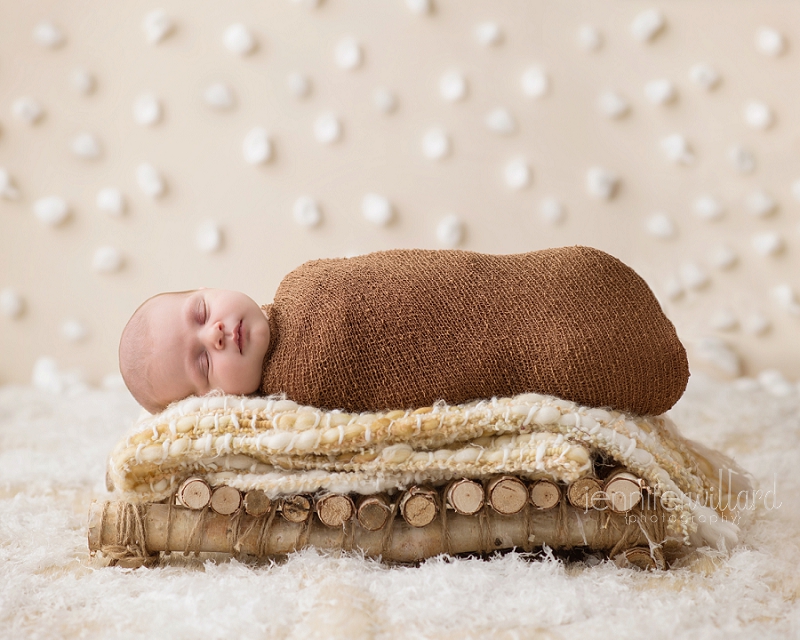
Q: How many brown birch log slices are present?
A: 12